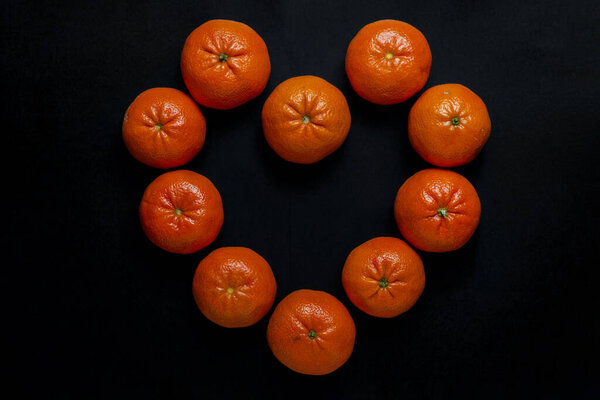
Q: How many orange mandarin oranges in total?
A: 10